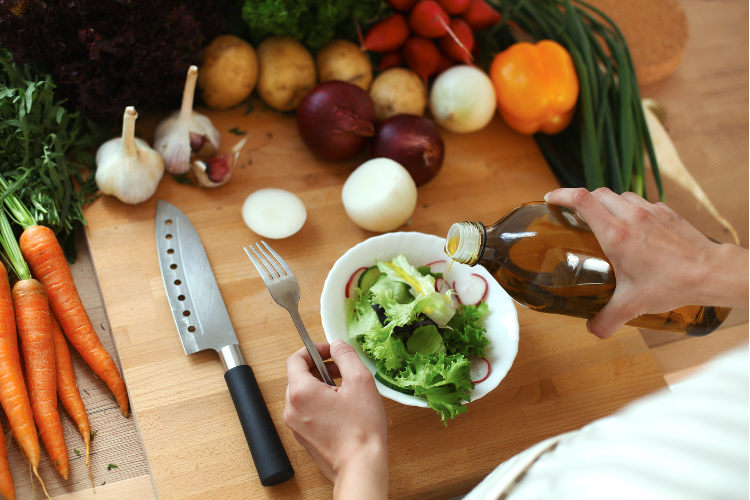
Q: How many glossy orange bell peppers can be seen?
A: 1